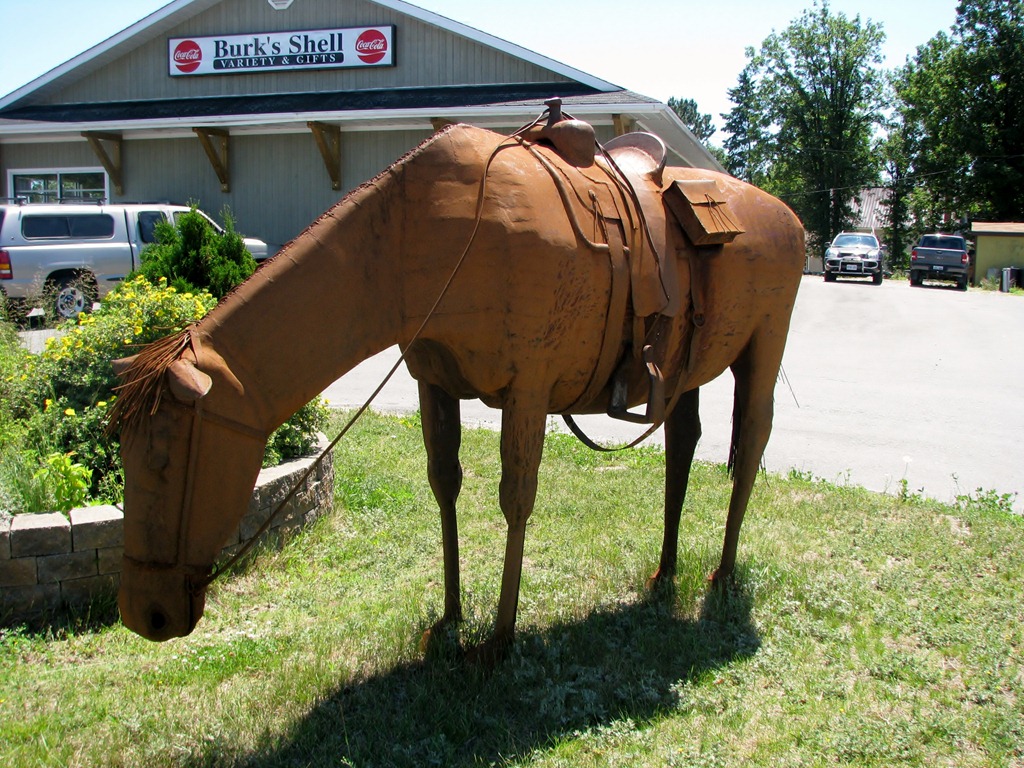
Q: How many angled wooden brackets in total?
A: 5